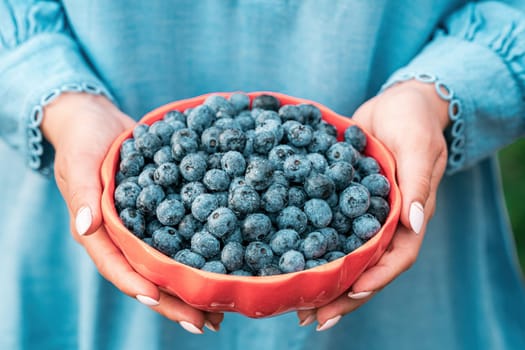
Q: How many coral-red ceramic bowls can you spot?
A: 1